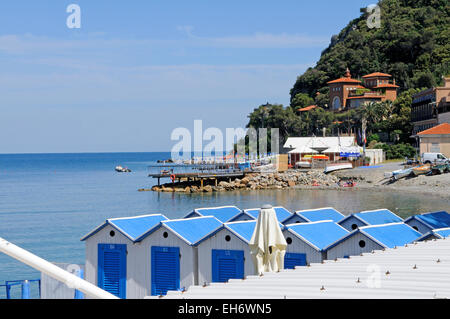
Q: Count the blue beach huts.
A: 11